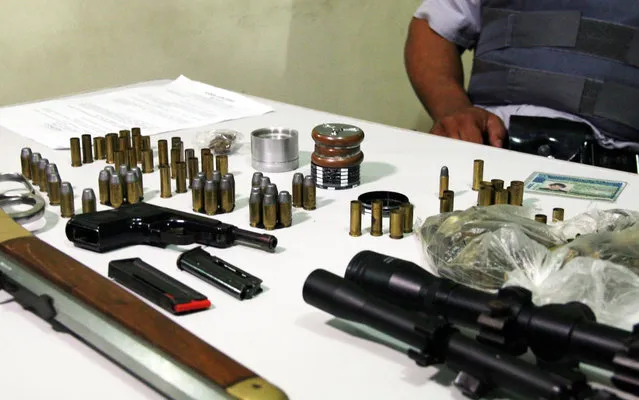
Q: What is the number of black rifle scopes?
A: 2